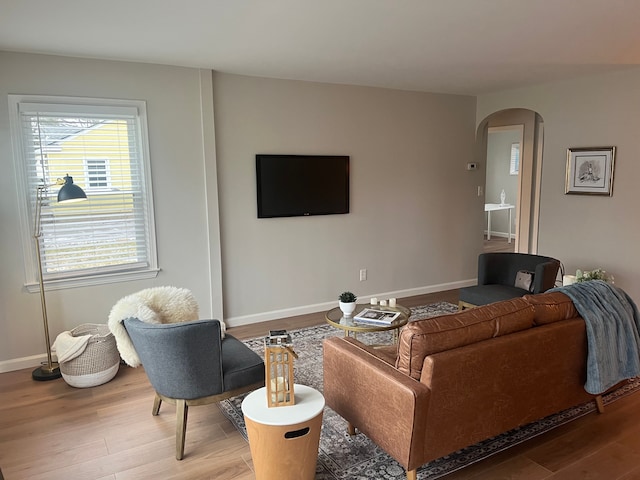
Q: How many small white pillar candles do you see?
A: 3